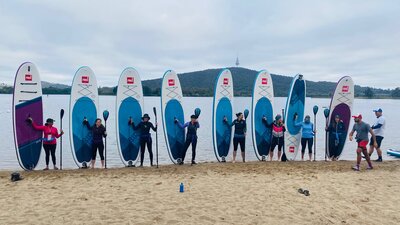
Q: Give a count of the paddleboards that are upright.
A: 8